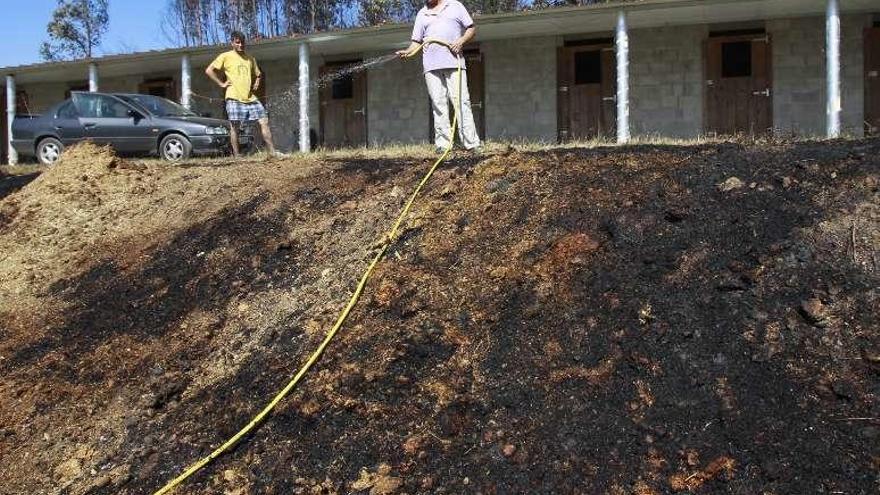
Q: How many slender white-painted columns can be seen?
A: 6